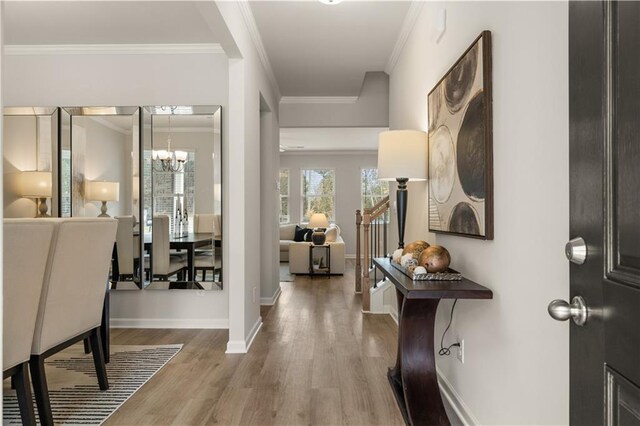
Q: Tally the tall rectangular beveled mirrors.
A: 3